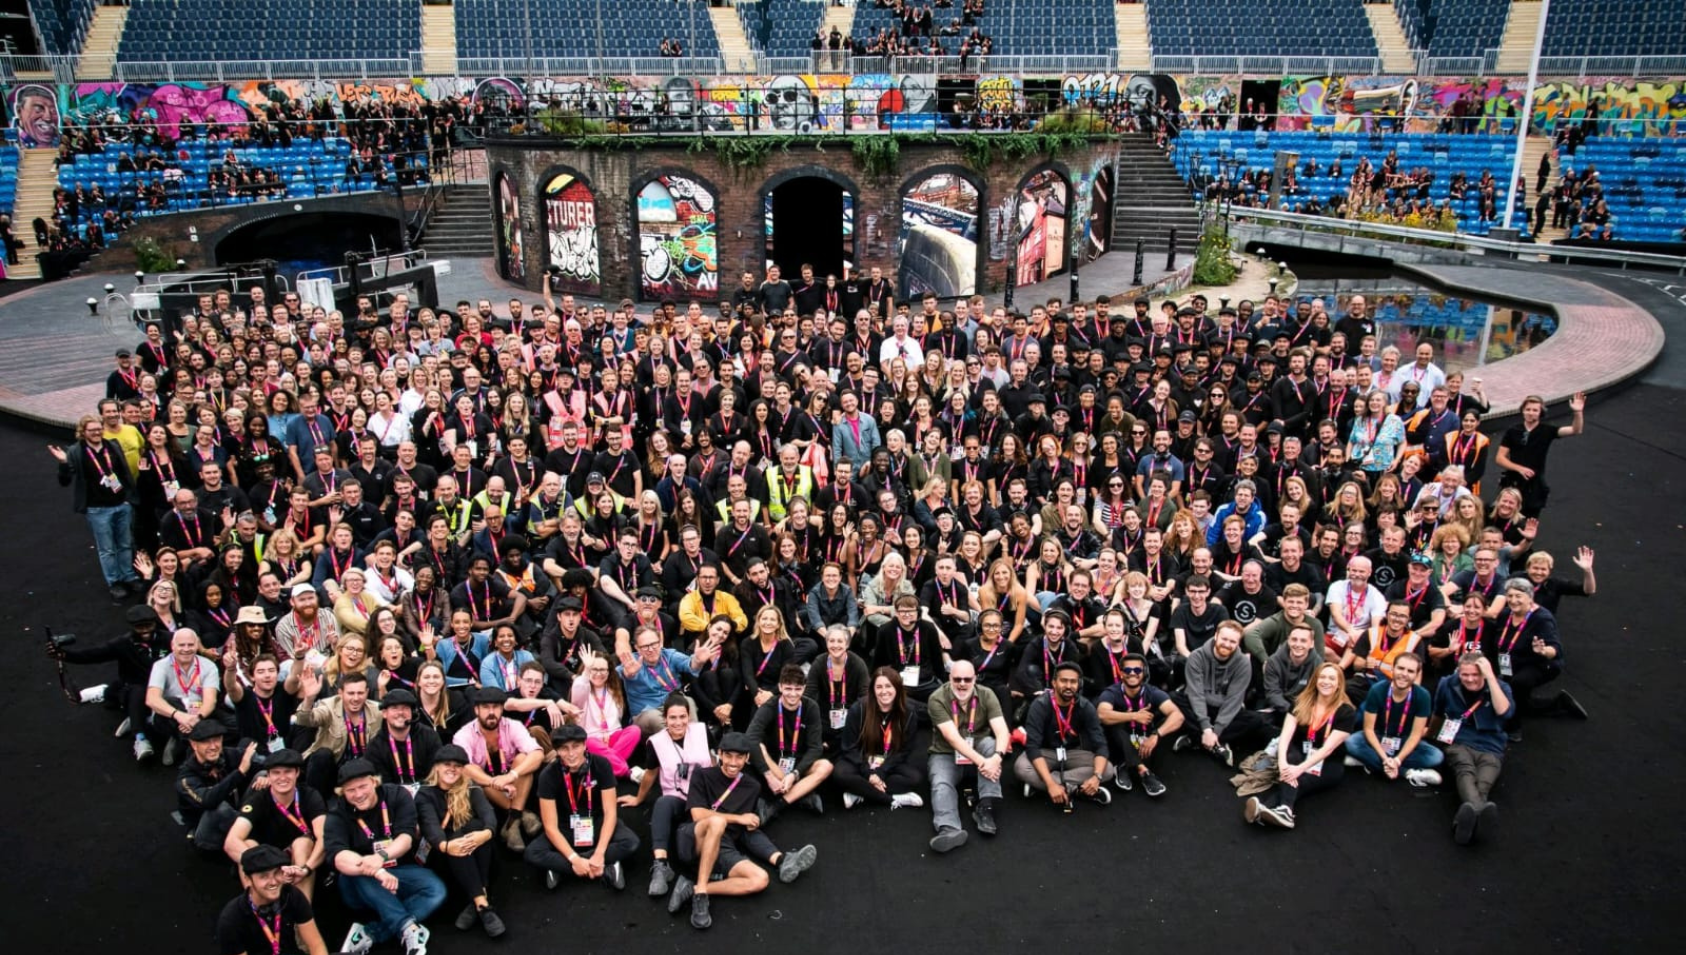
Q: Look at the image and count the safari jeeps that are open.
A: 0